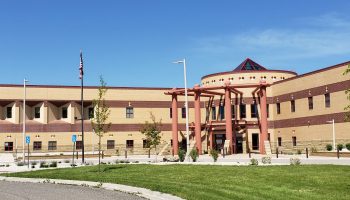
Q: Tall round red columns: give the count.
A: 4